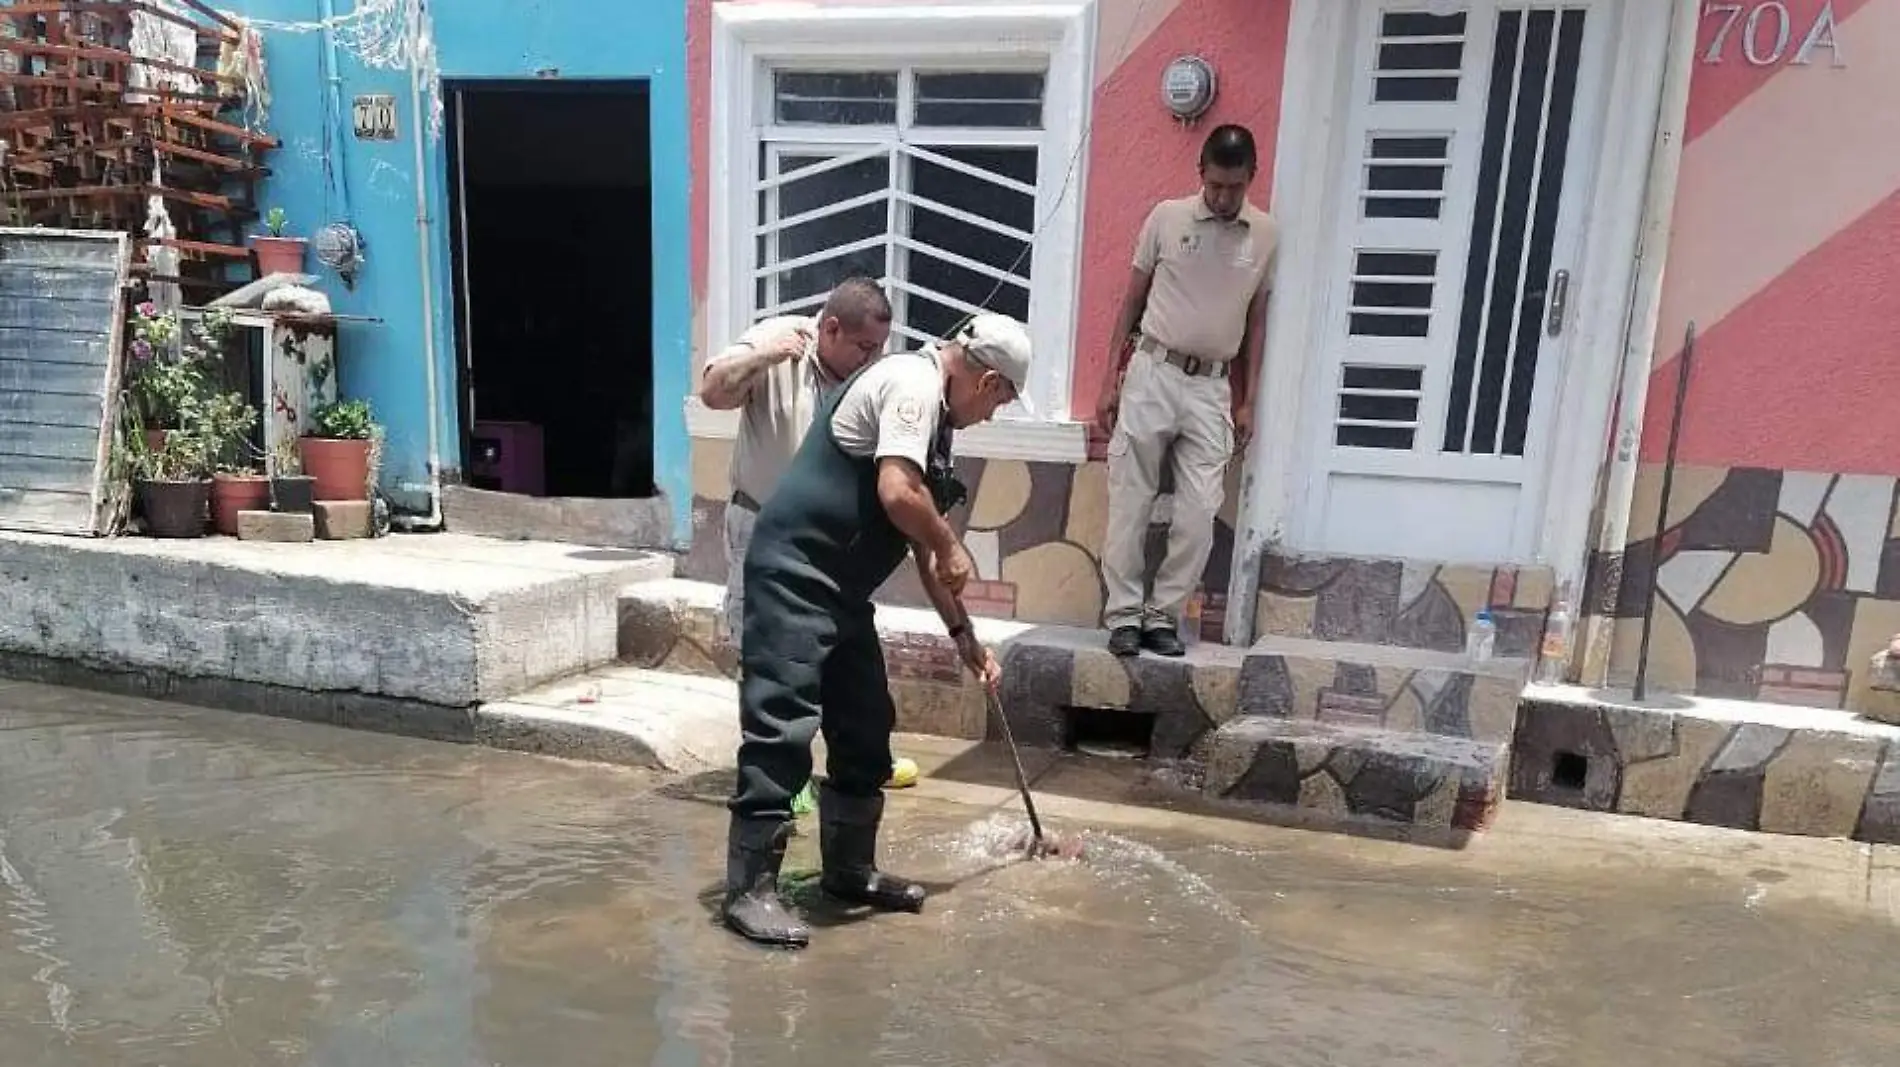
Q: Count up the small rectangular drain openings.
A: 2